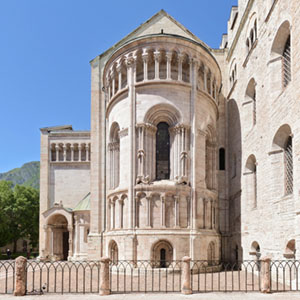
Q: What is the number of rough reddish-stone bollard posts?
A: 4